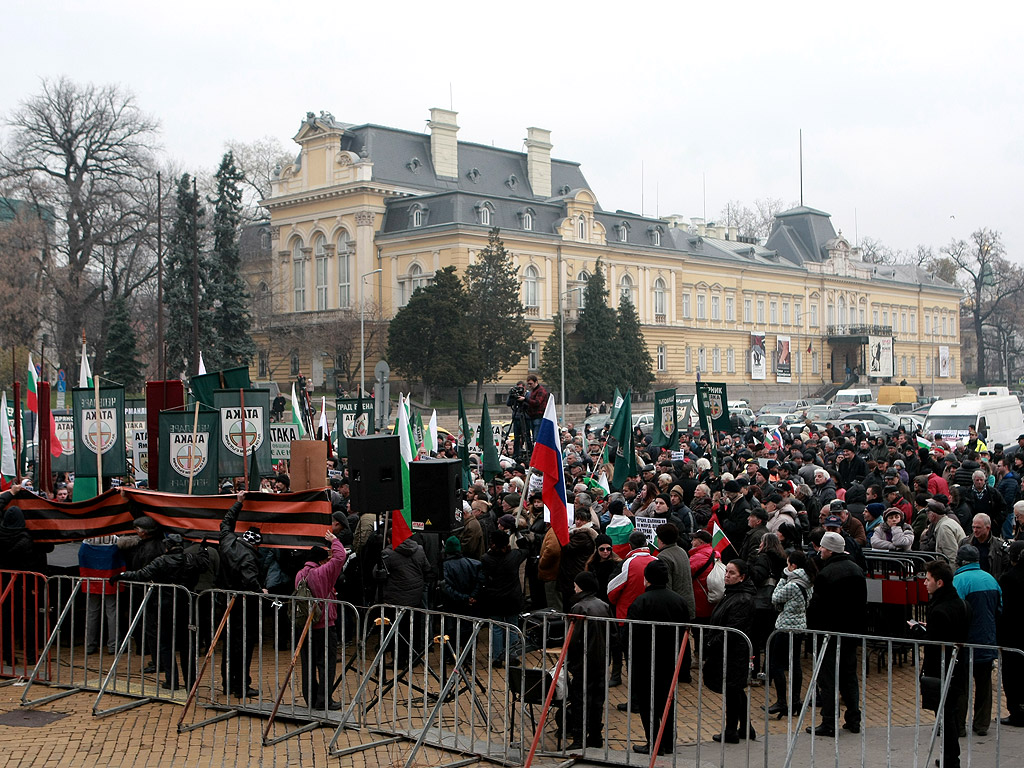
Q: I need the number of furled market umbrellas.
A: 0